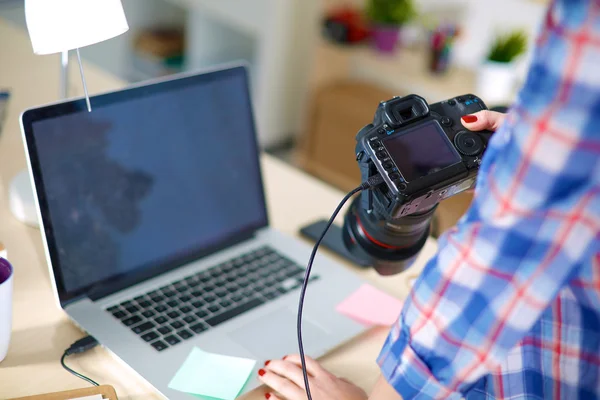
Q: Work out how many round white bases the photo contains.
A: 1